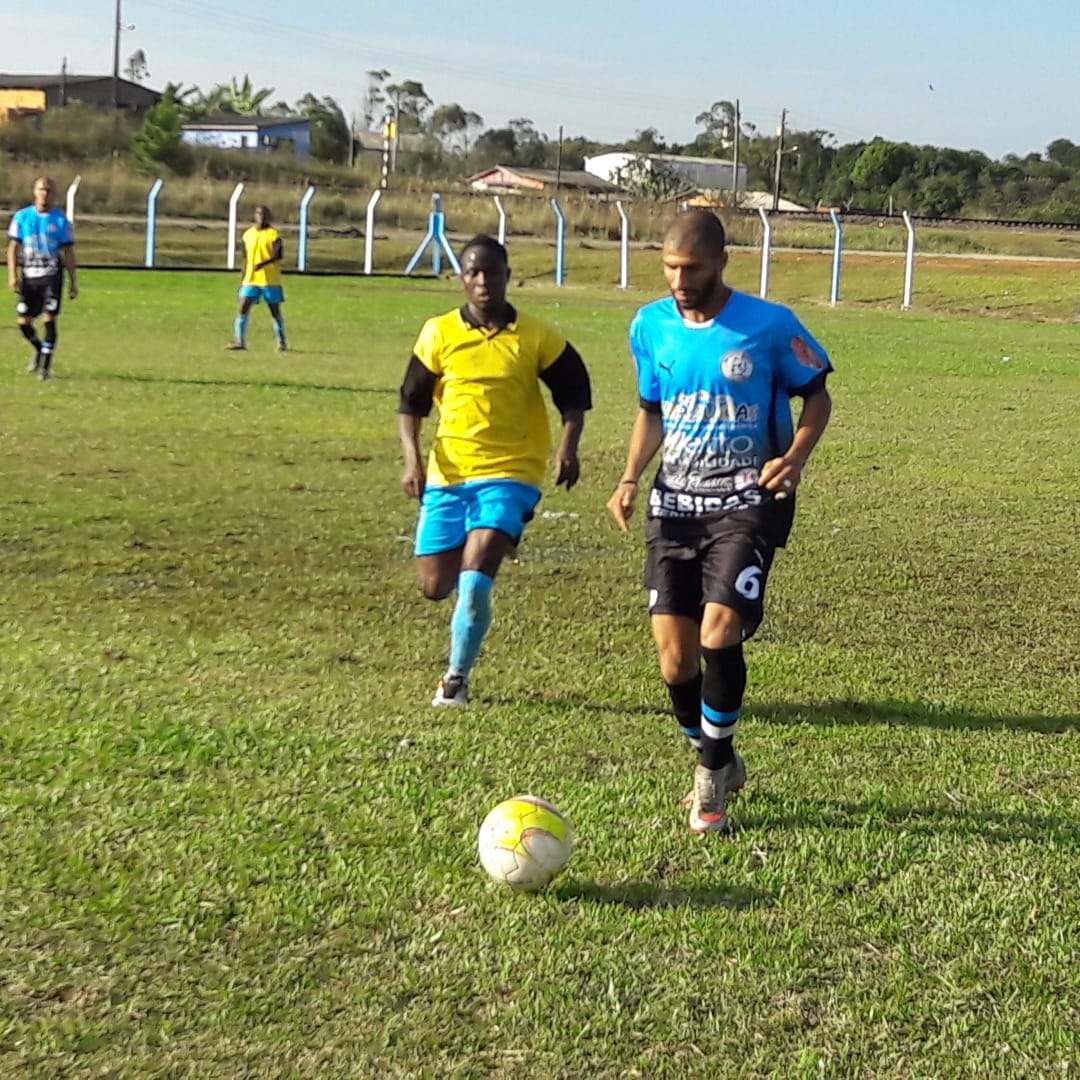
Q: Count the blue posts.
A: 5